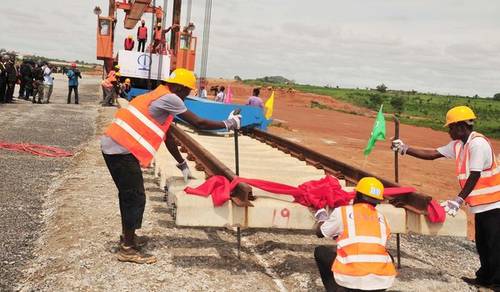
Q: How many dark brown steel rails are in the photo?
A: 2